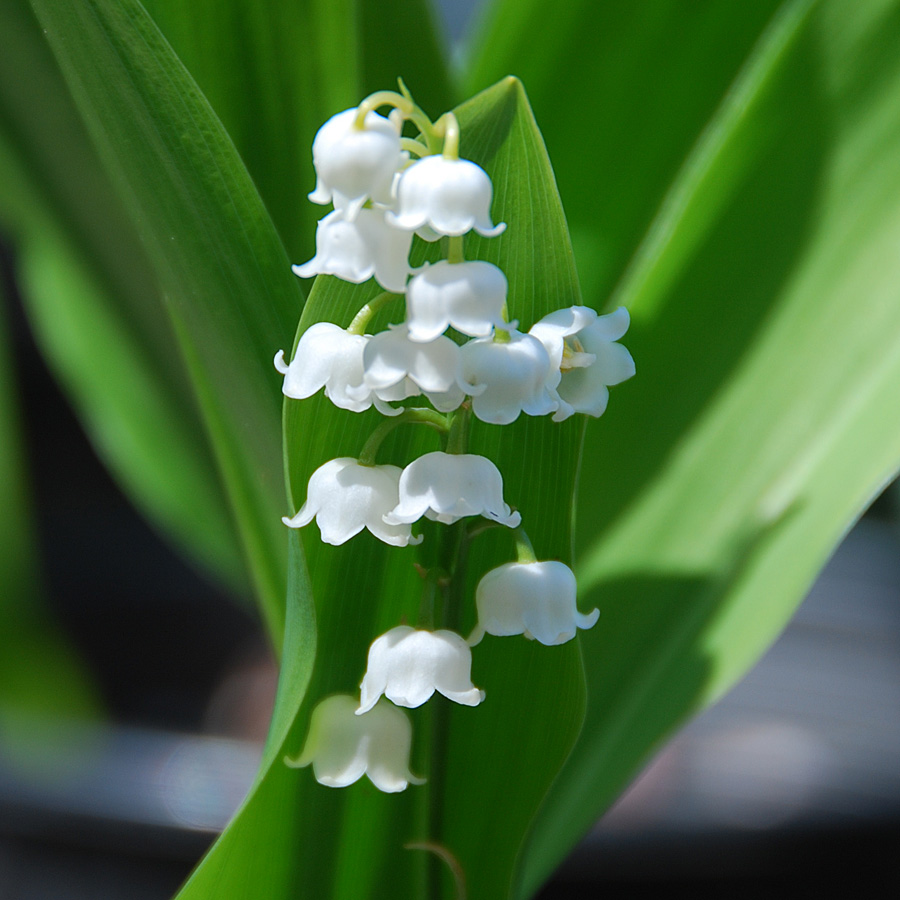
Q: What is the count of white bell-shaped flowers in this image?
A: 13